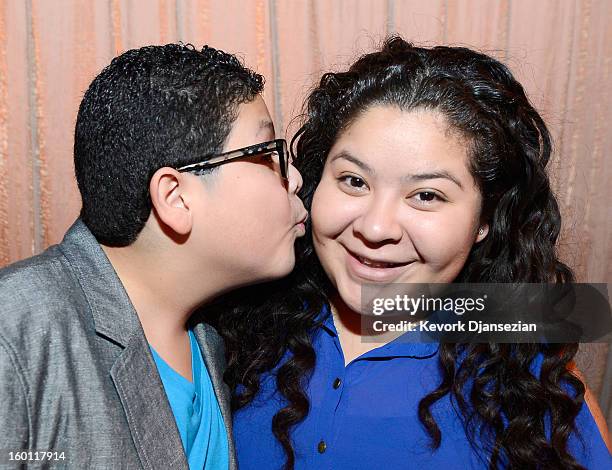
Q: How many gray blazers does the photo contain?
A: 1